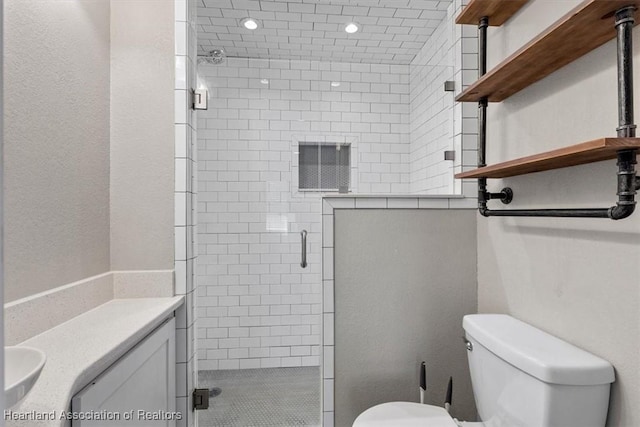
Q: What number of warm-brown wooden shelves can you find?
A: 3